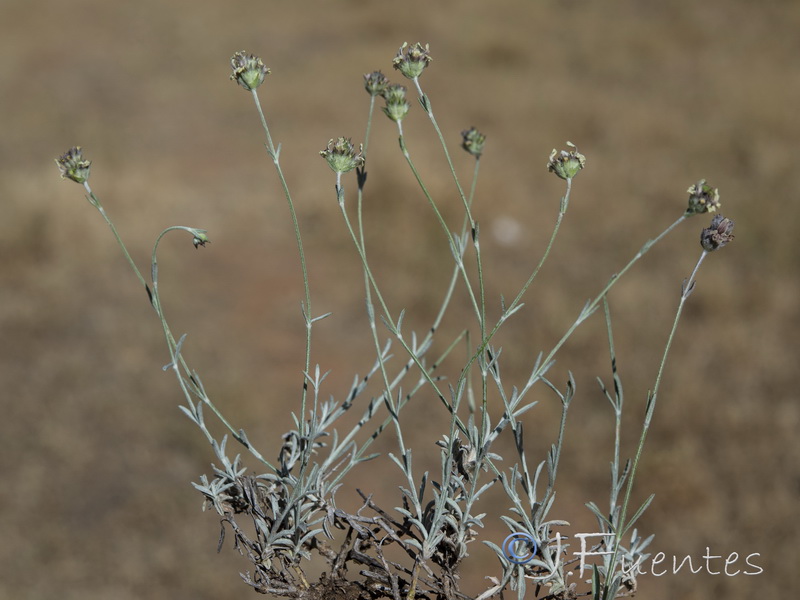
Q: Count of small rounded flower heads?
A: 11